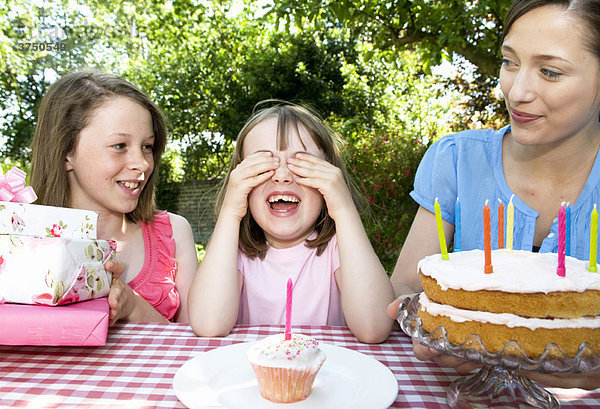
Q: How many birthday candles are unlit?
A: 9